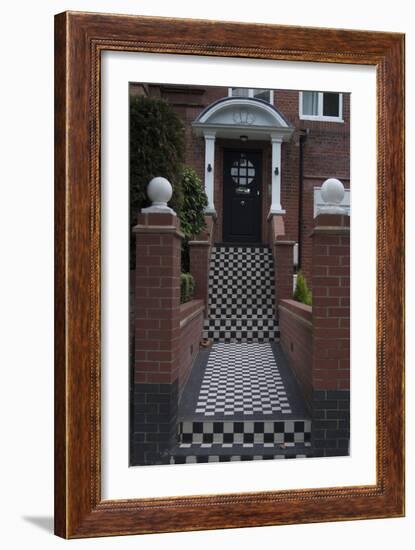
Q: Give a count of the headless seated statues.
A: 0